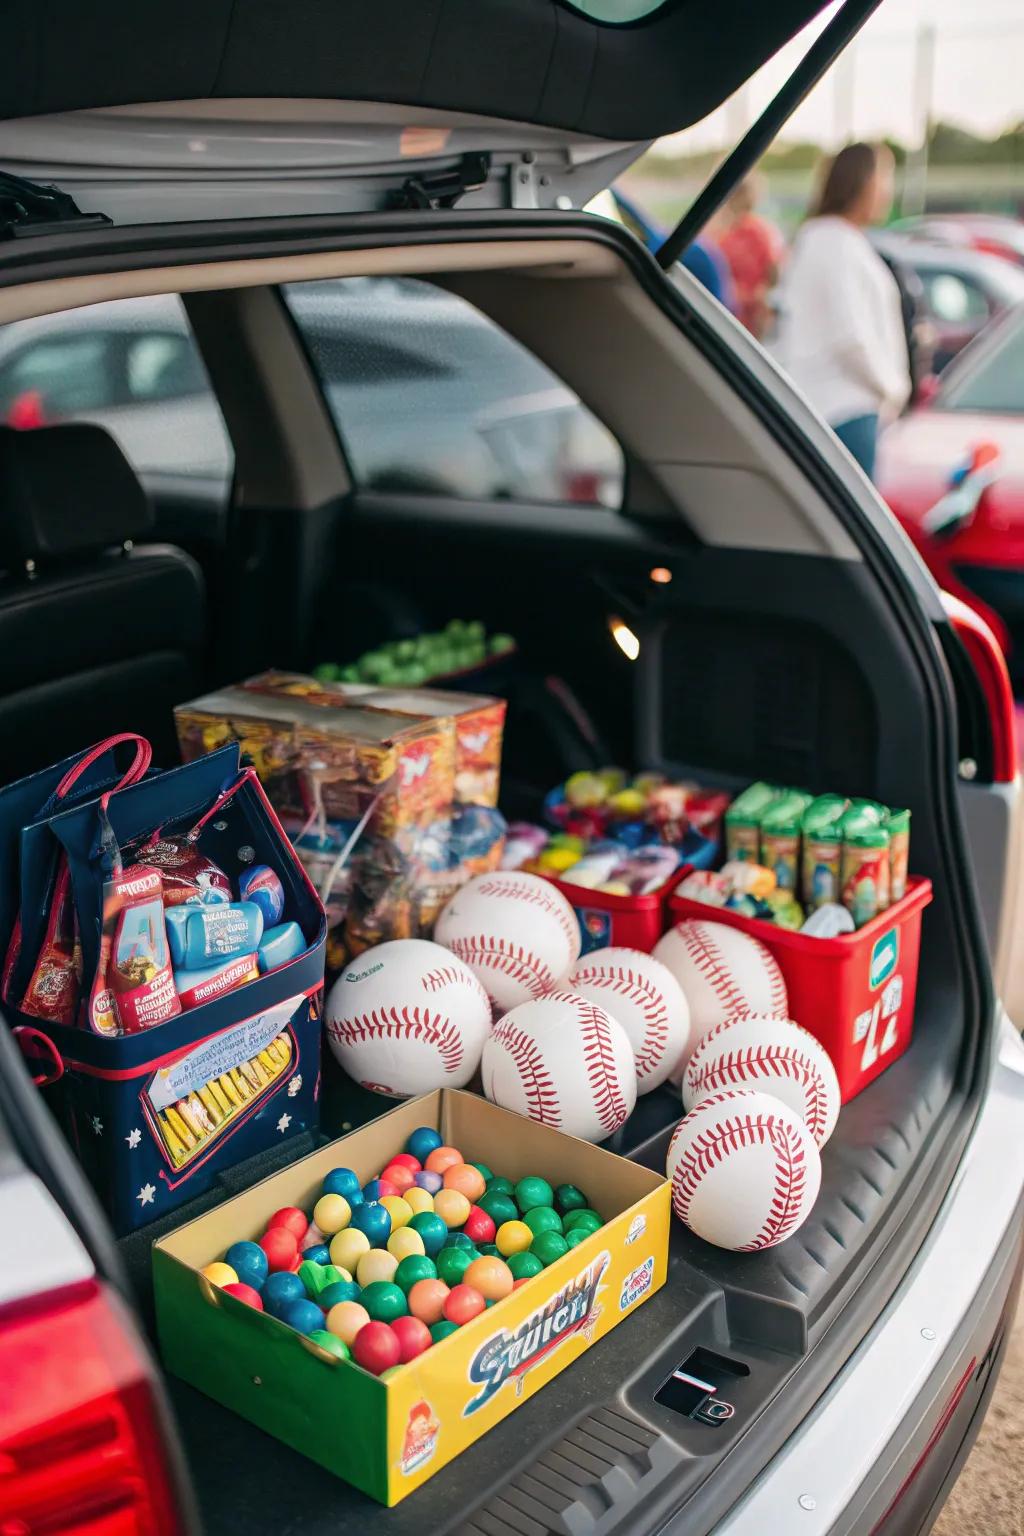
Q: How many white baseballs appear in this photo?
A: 7